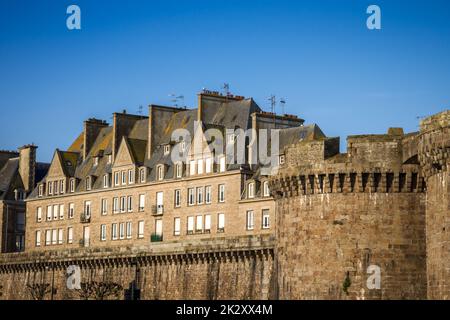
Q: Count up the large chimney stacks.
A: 6